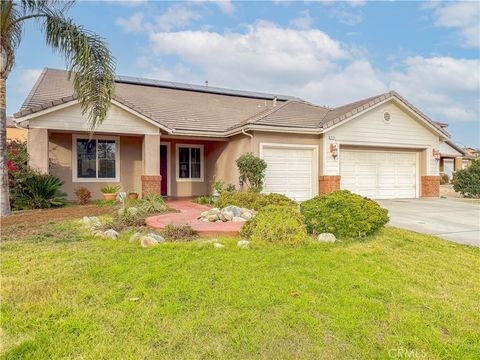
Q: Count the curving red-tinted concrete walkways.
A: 1